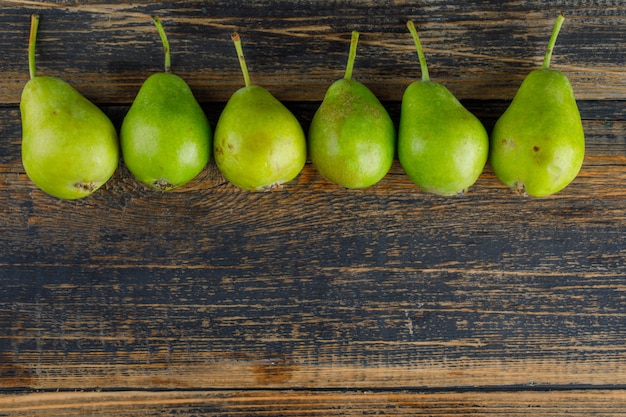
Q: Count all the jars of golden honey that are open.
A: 0